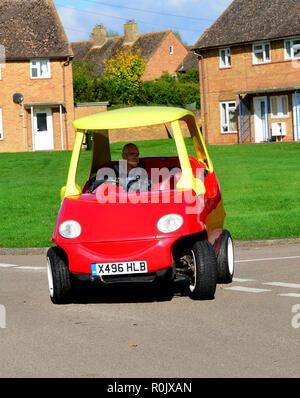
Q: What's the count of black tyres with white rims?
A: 3